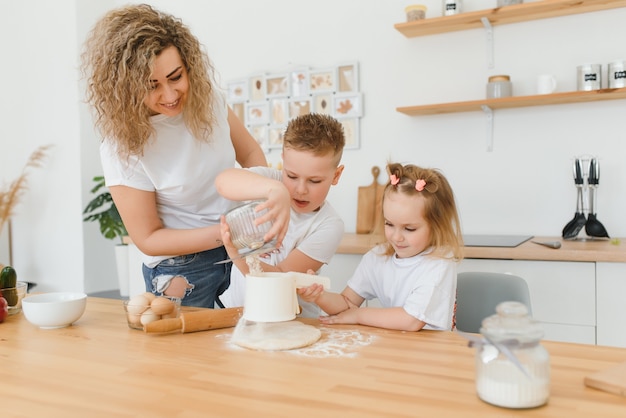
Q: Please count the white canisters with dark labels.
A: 3